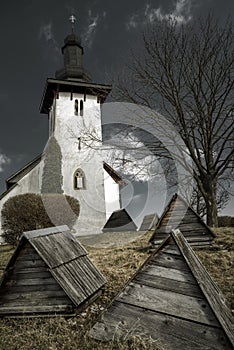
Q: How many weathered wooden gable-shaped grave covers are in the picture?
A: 5